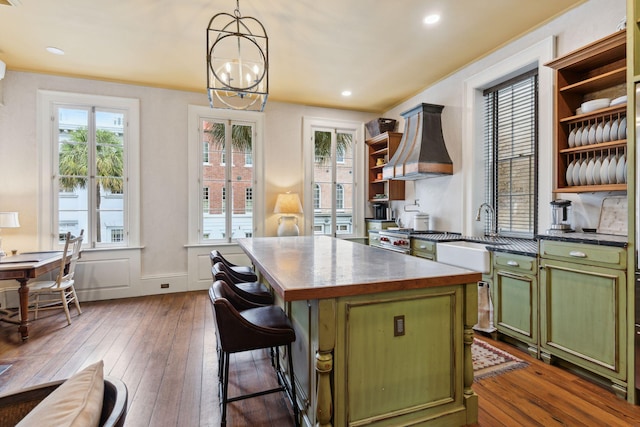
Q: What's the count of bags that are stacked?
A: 0